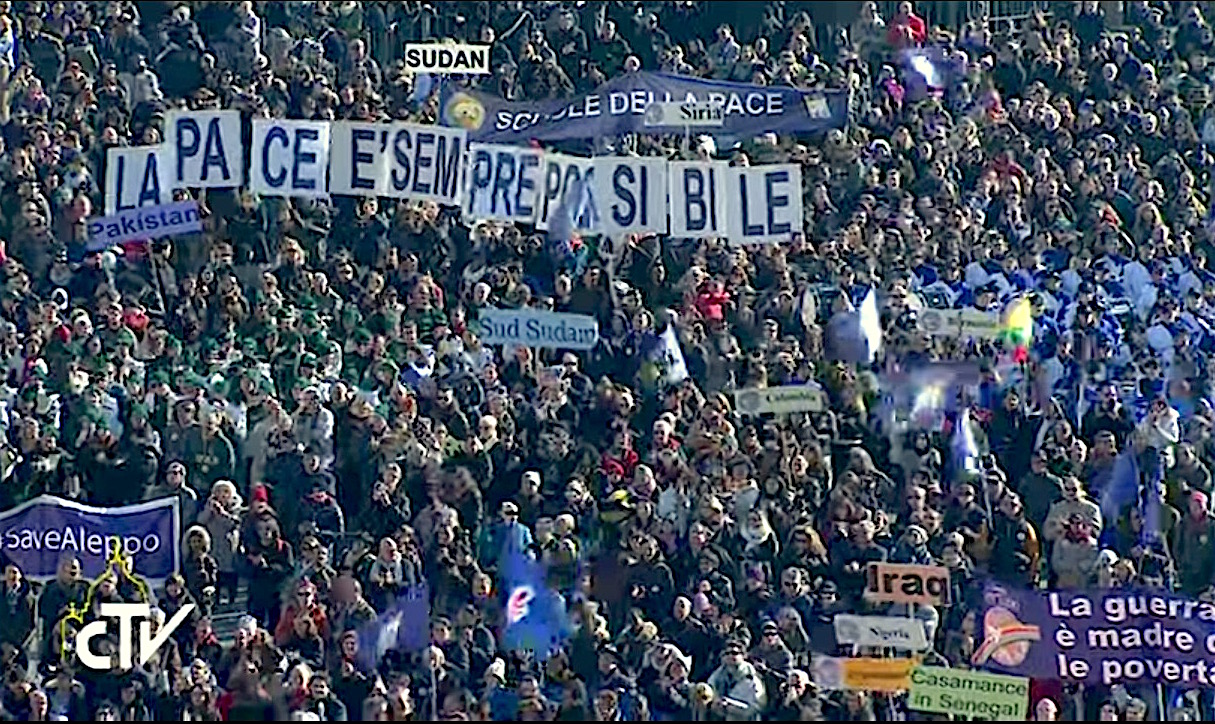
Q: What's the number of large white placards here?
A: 10